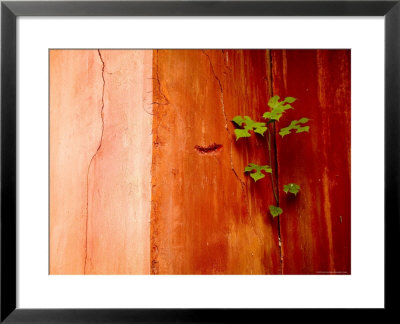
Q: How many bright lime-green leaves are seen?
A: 6